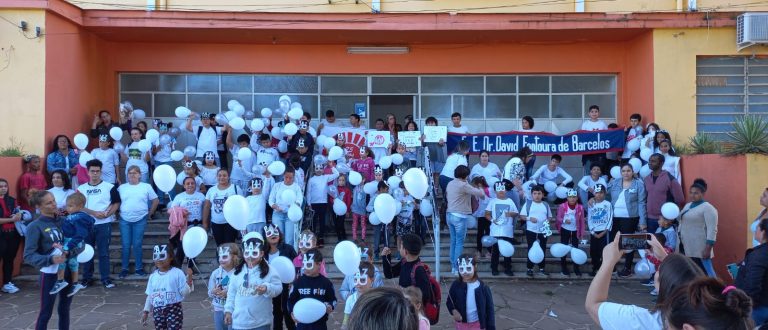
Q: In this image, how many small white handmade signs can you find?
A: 3